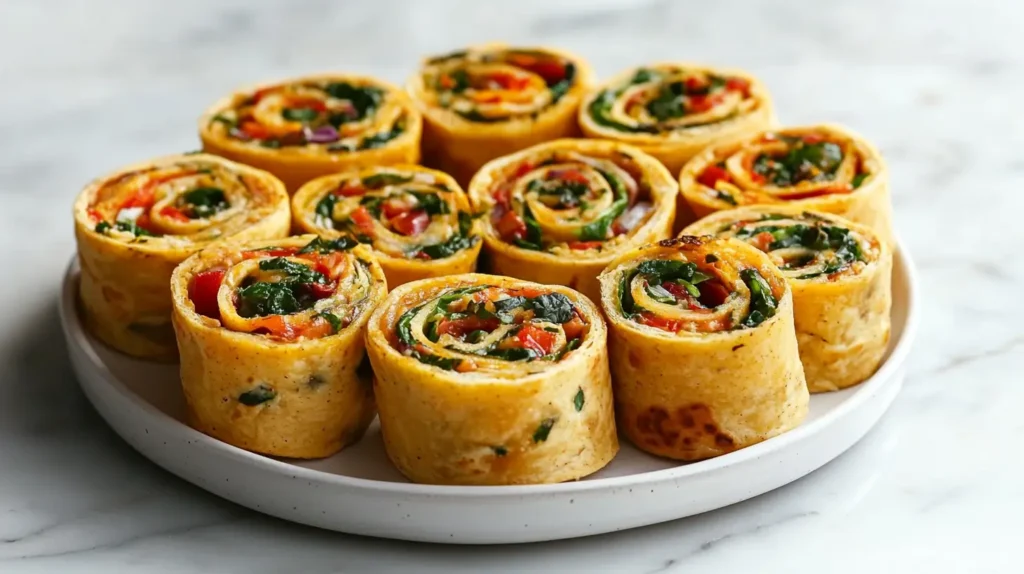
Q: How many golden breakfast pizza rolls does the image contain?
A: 11